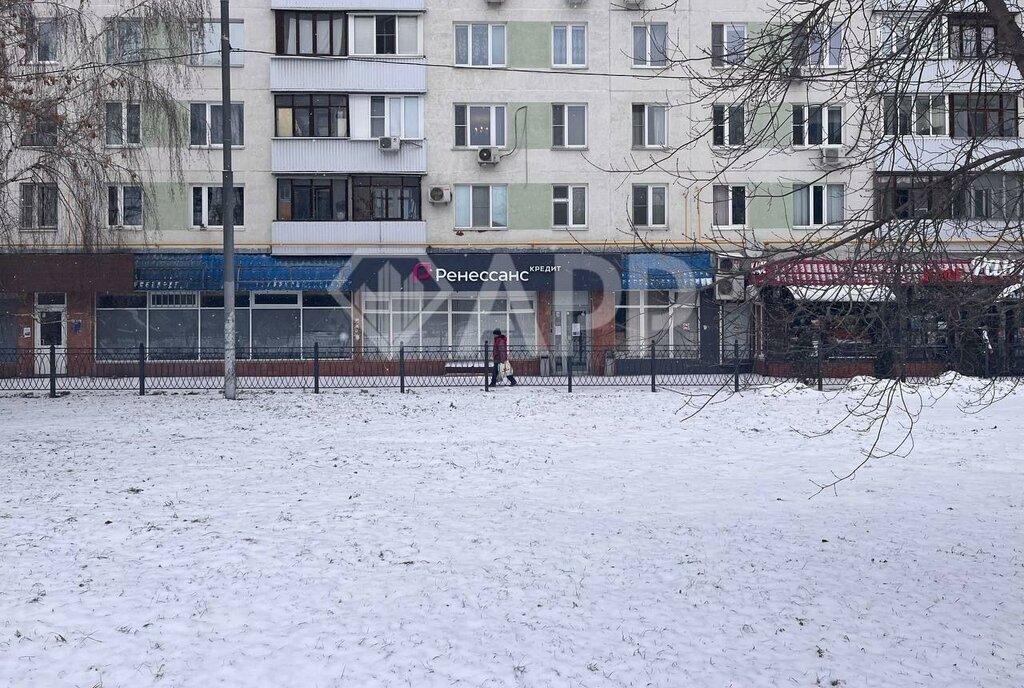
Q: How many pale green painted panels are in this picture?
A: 9